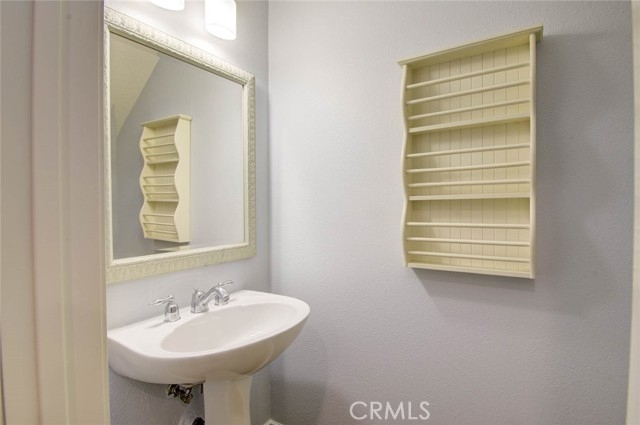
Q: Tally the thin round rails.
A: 9